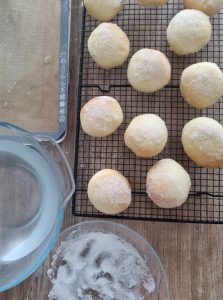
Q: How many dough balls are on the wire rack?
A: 12